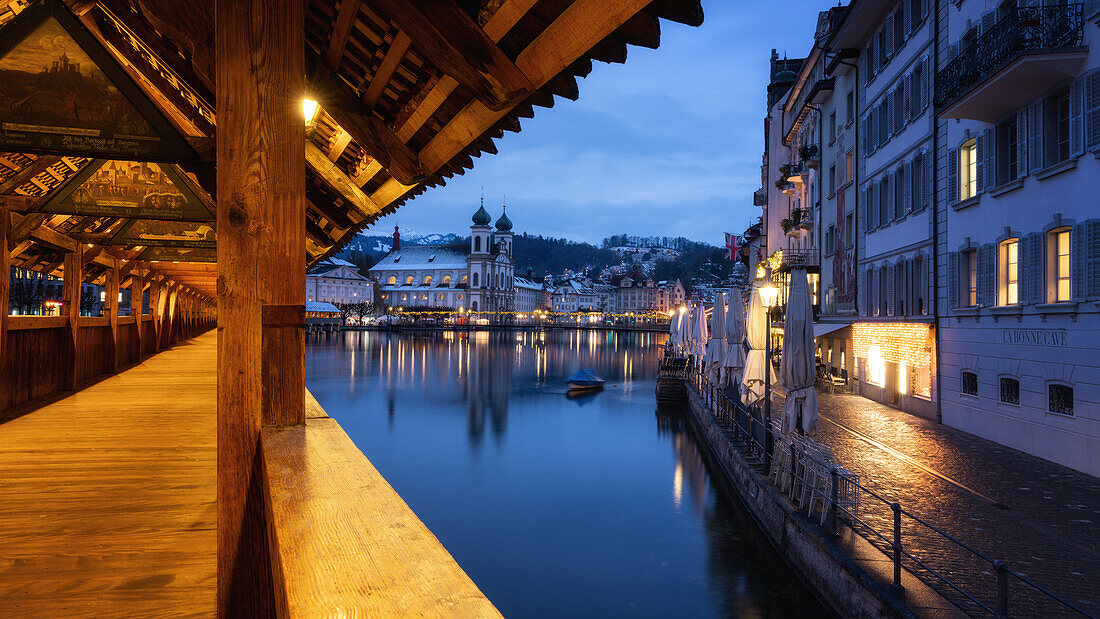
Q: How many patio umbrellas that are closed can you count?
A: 8